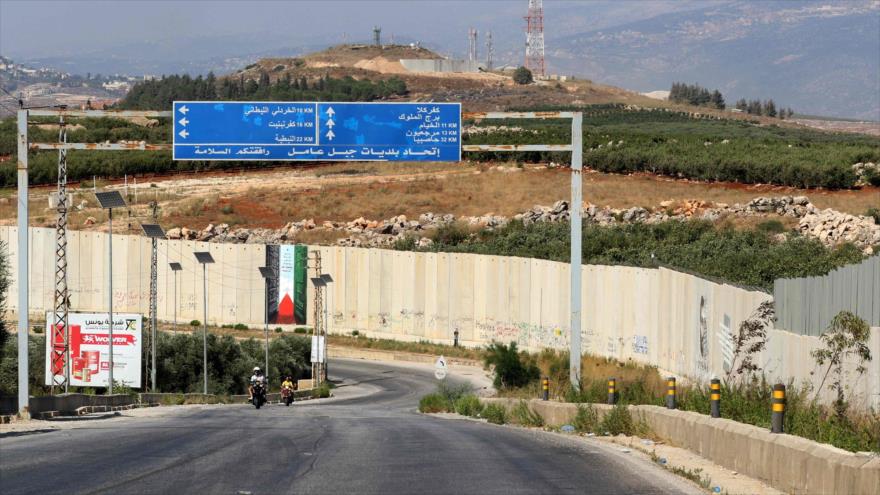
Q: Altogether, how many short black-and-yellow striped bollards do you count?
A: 5